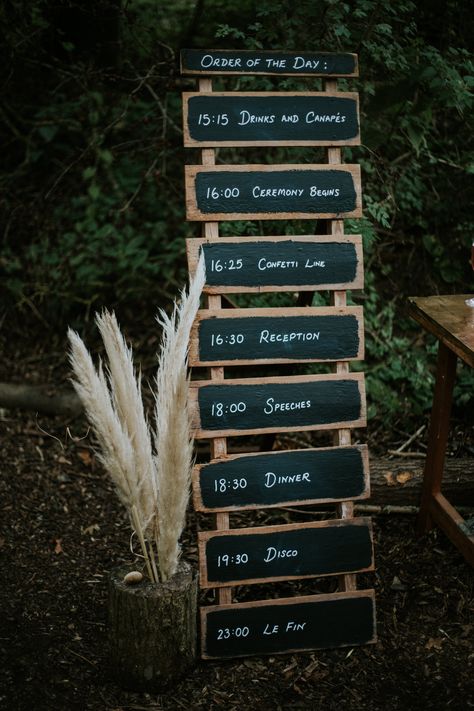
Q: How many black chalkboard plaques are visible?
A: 9